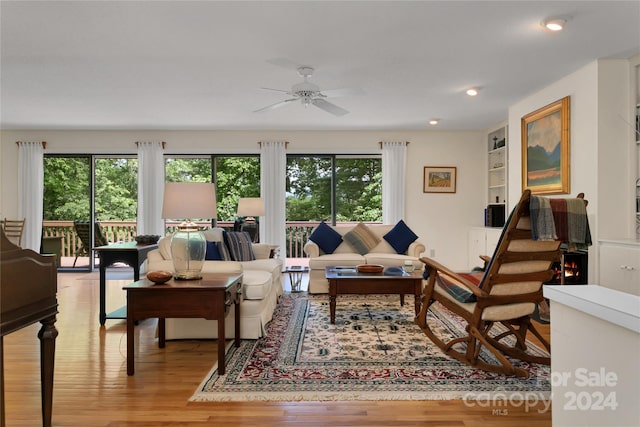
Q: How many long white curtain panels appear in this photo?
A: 4